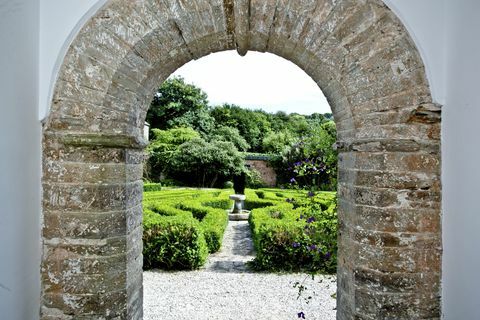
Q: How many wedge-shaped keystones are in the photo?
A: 1